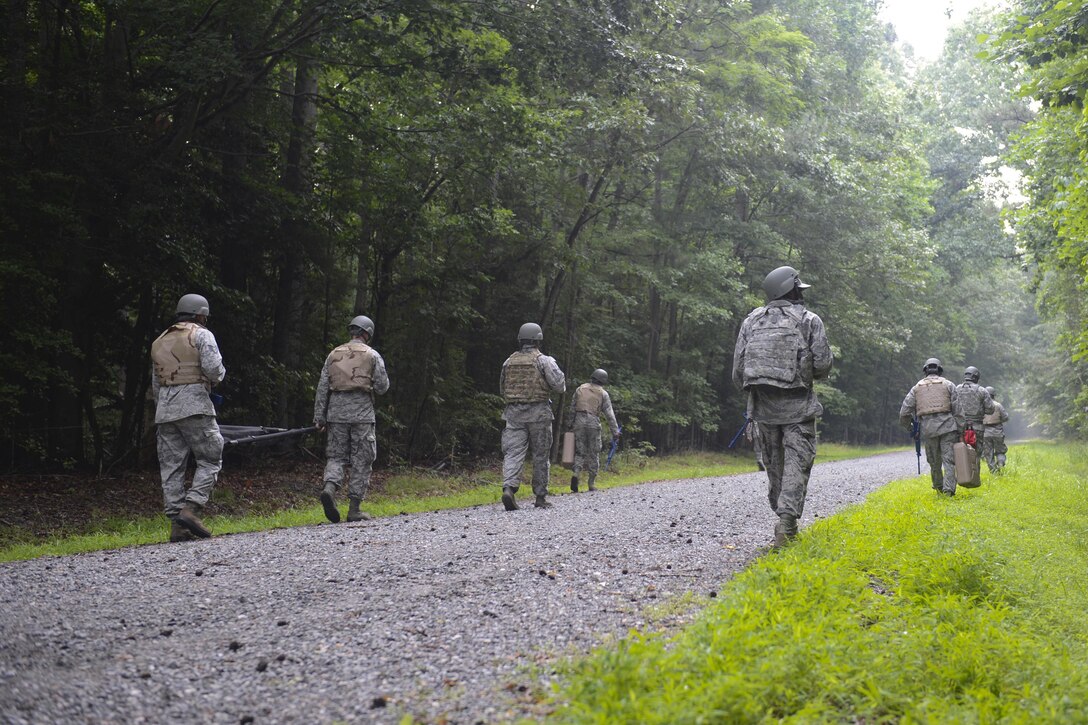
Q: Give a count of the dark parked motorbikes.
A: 0